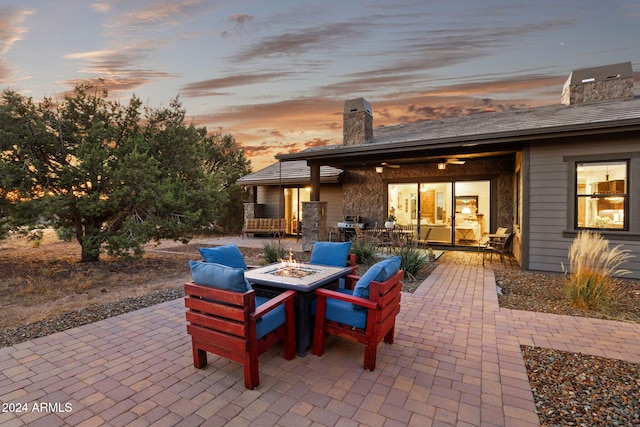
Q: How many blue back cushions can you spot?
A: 4